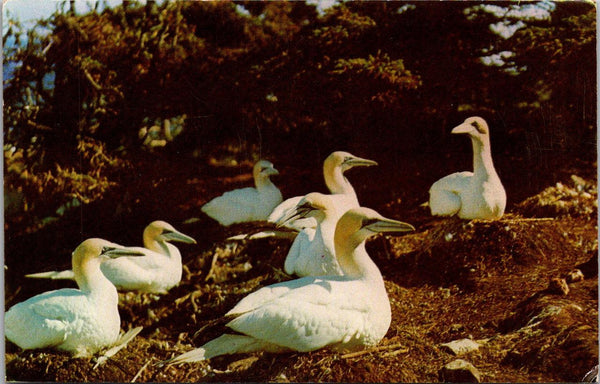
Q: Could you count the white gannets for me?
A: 7